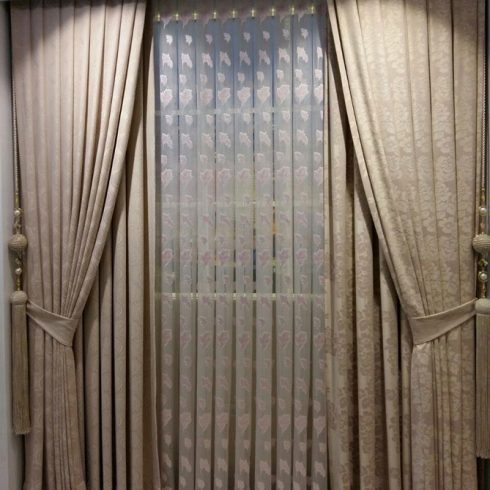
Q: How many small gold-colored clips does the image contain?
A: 9